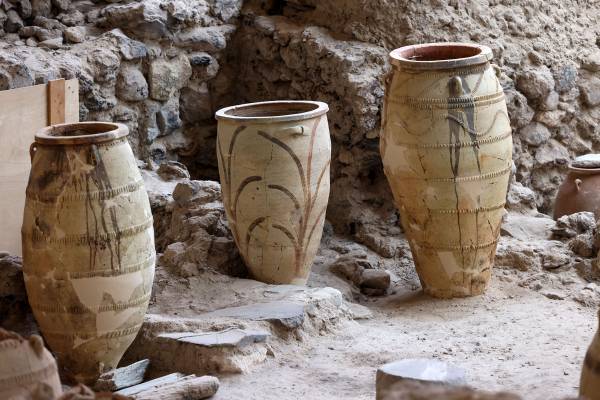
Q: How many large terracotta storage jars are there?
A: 3